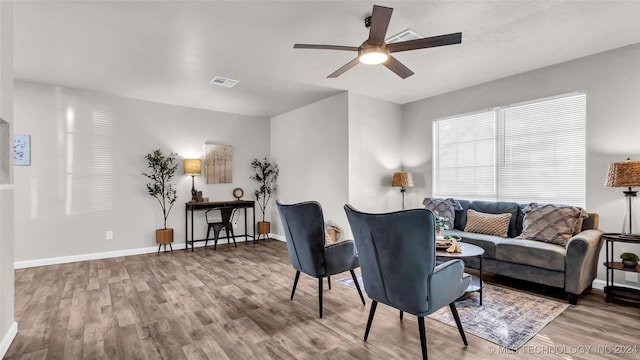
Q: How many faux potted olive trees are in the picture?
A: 2